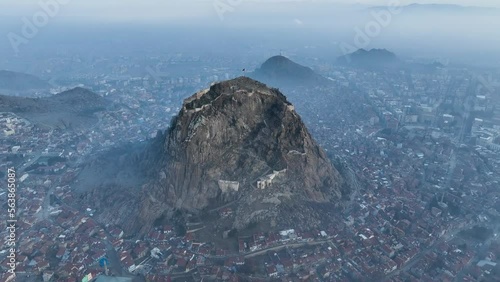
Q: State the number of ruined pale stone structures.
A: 2